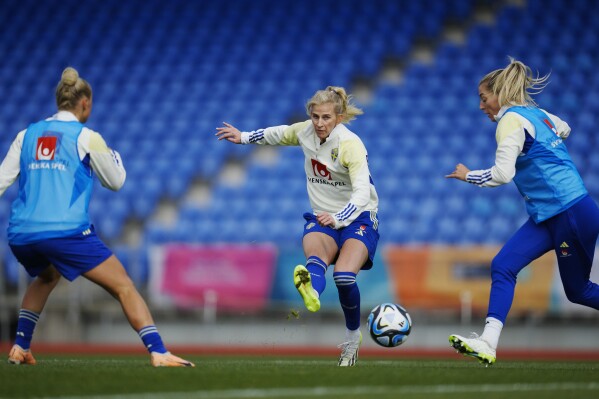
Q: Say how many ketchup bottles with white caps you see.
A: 0